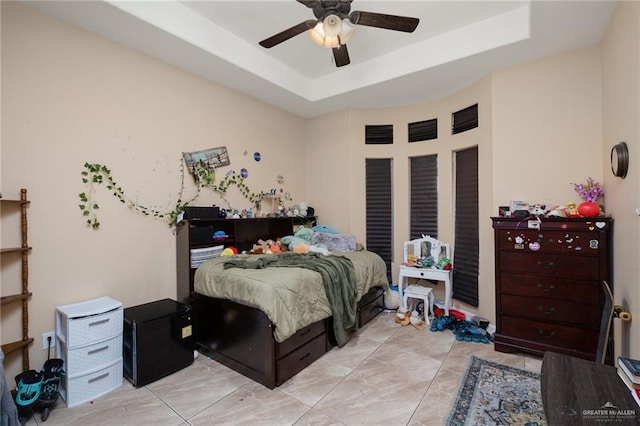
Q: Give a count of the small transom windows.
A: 3